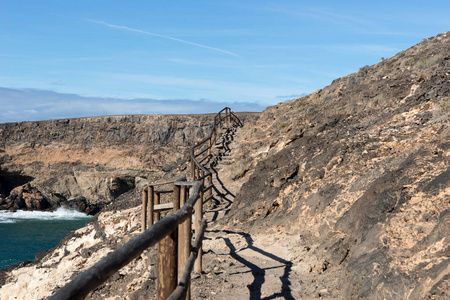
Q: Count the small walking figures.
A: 0